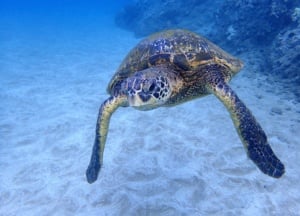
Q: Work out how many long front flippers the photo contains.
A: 2